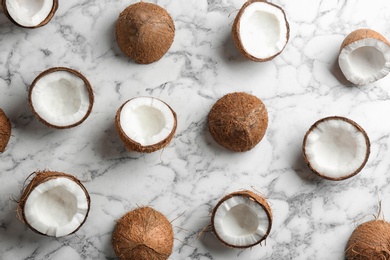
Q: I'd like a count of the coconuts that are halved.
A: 8